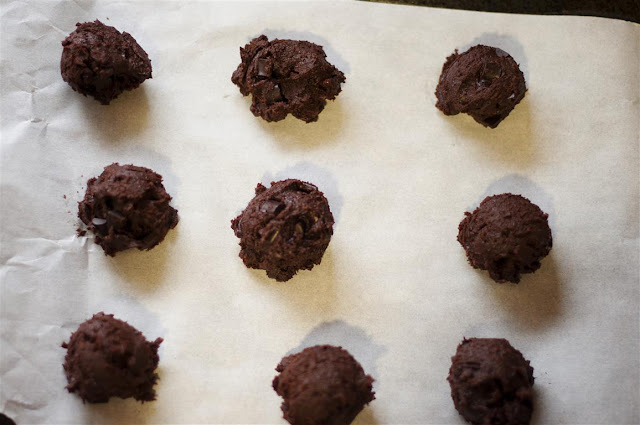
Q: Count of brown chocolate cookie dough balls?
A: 9